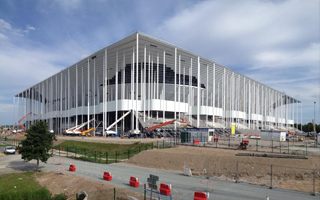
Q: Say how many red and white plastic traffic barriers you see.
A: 5